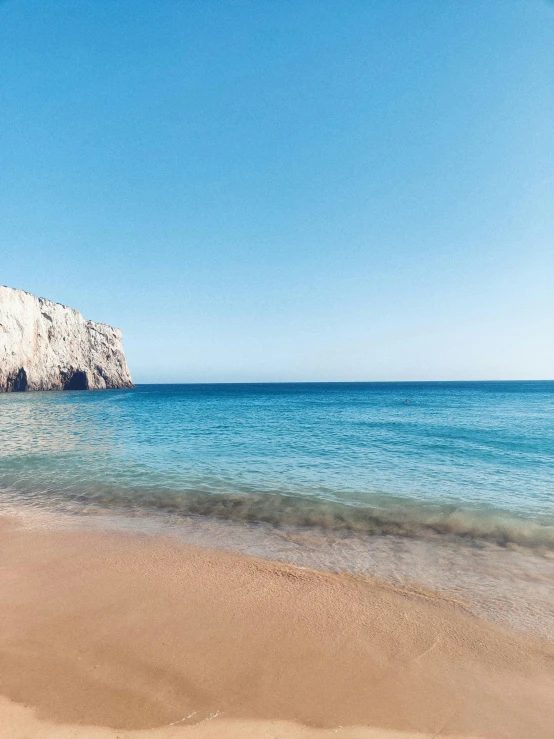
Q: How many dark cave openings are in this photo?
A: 2